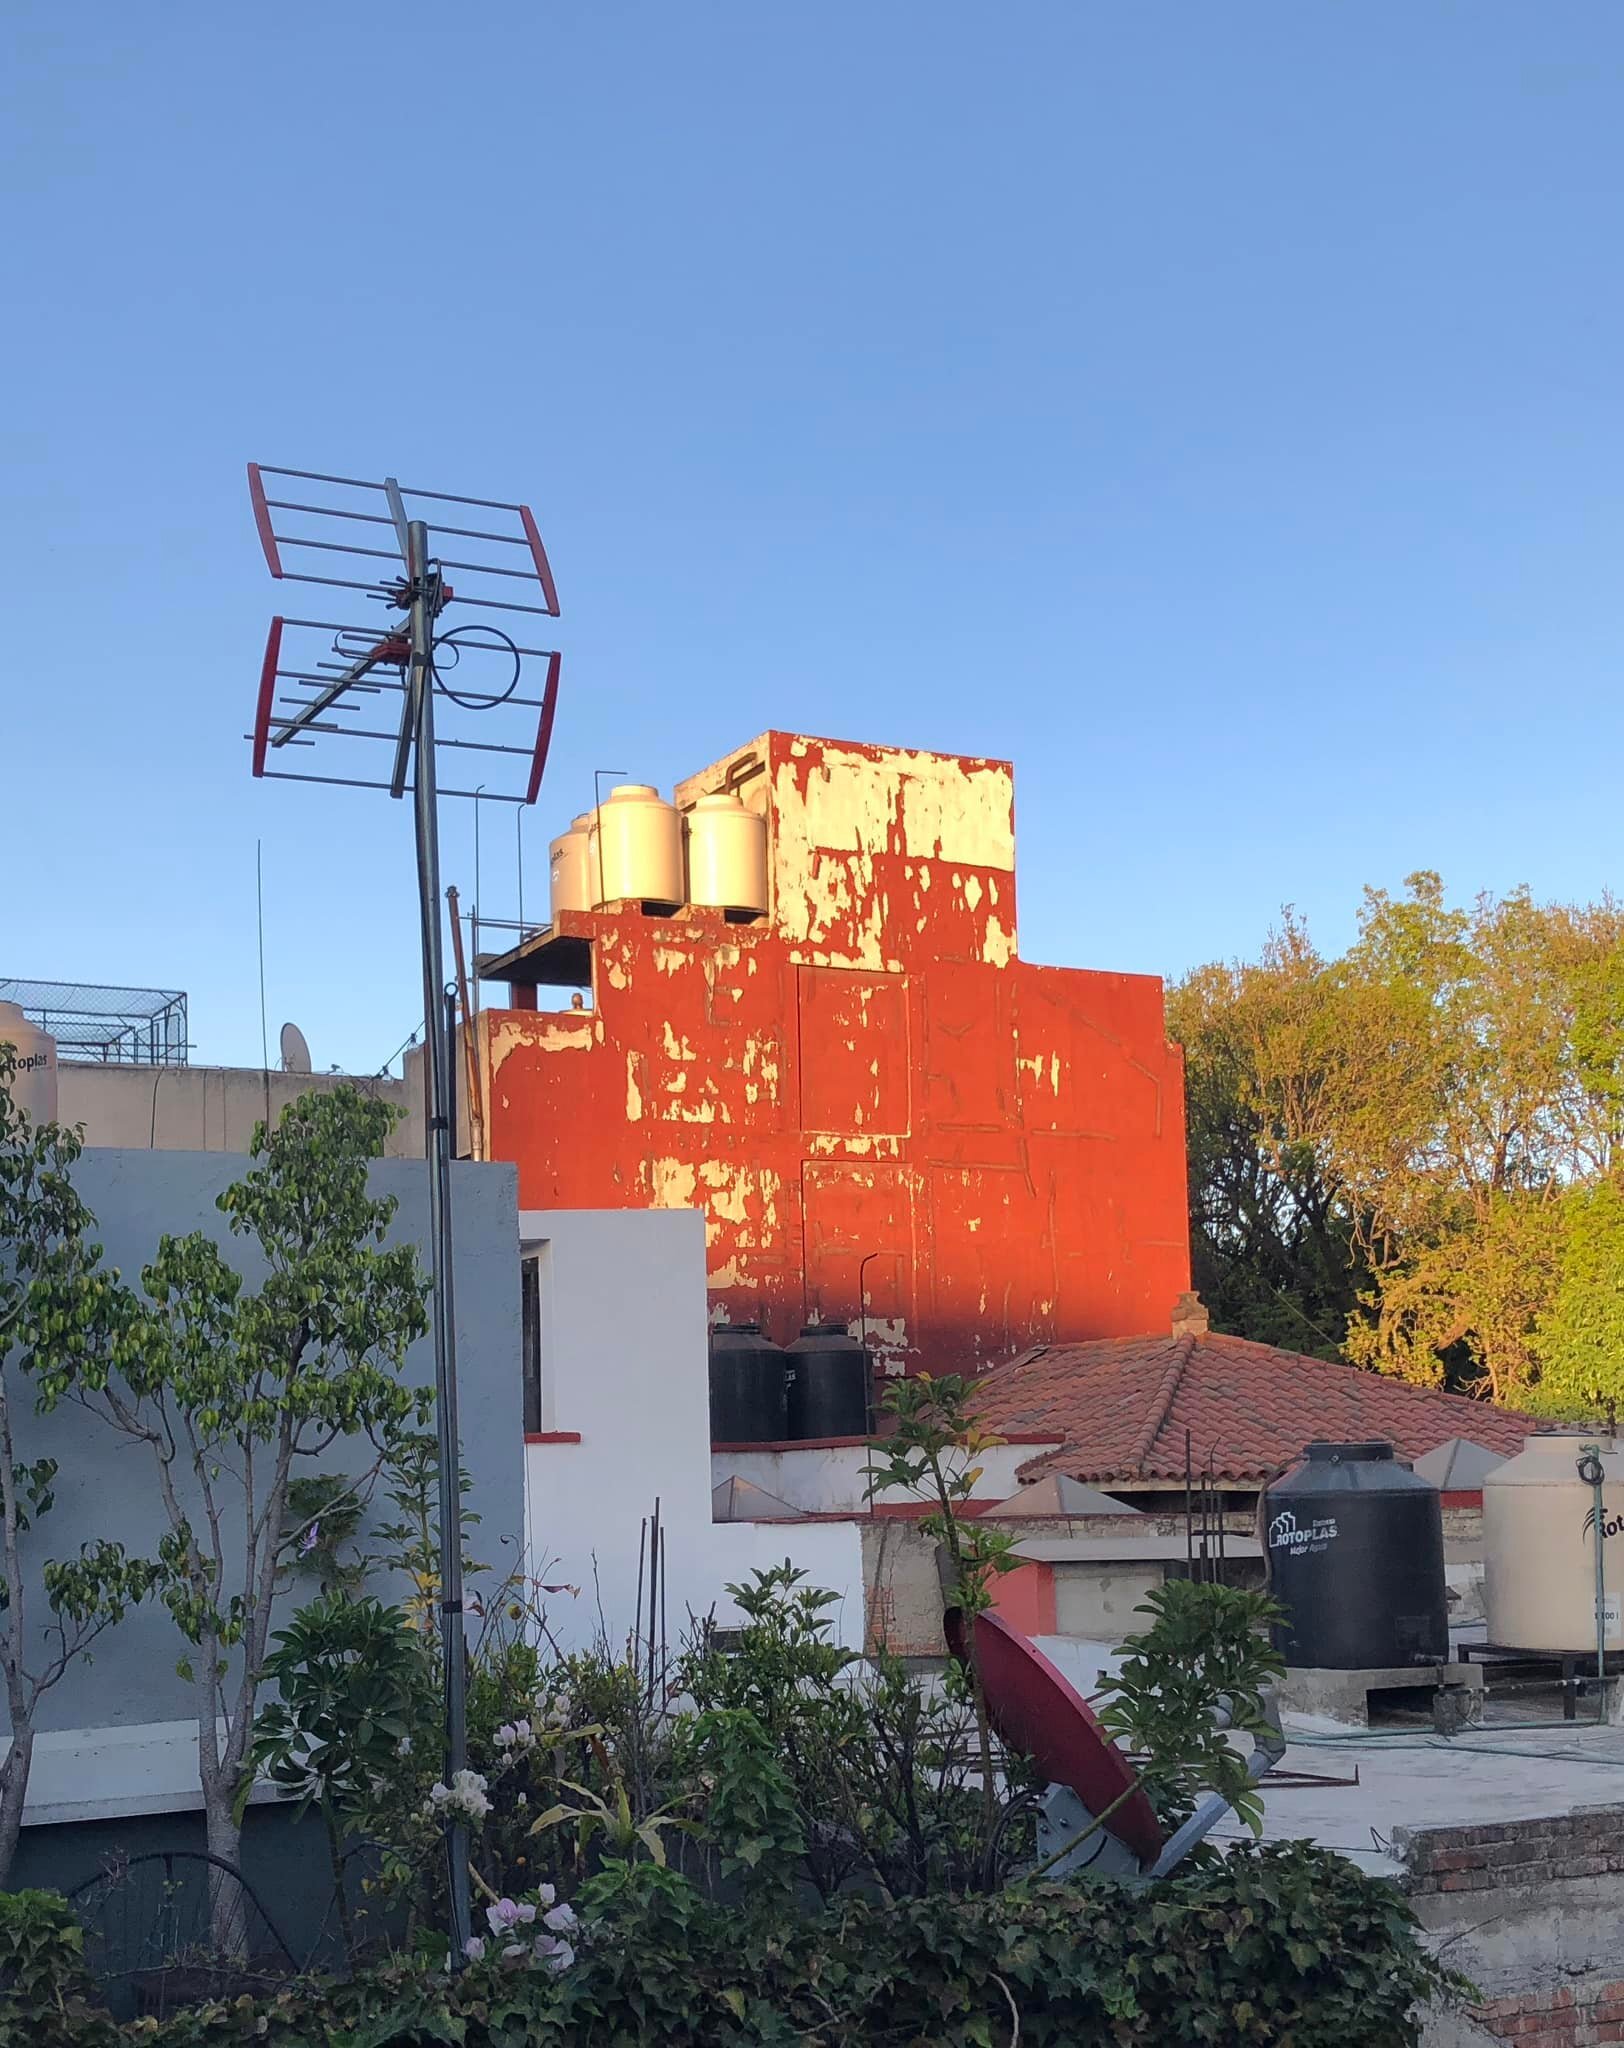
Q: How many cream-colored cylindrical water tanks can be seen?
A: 5